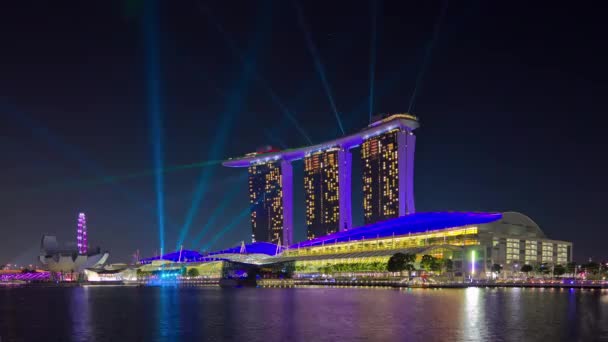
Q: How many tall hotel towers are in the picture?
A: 3